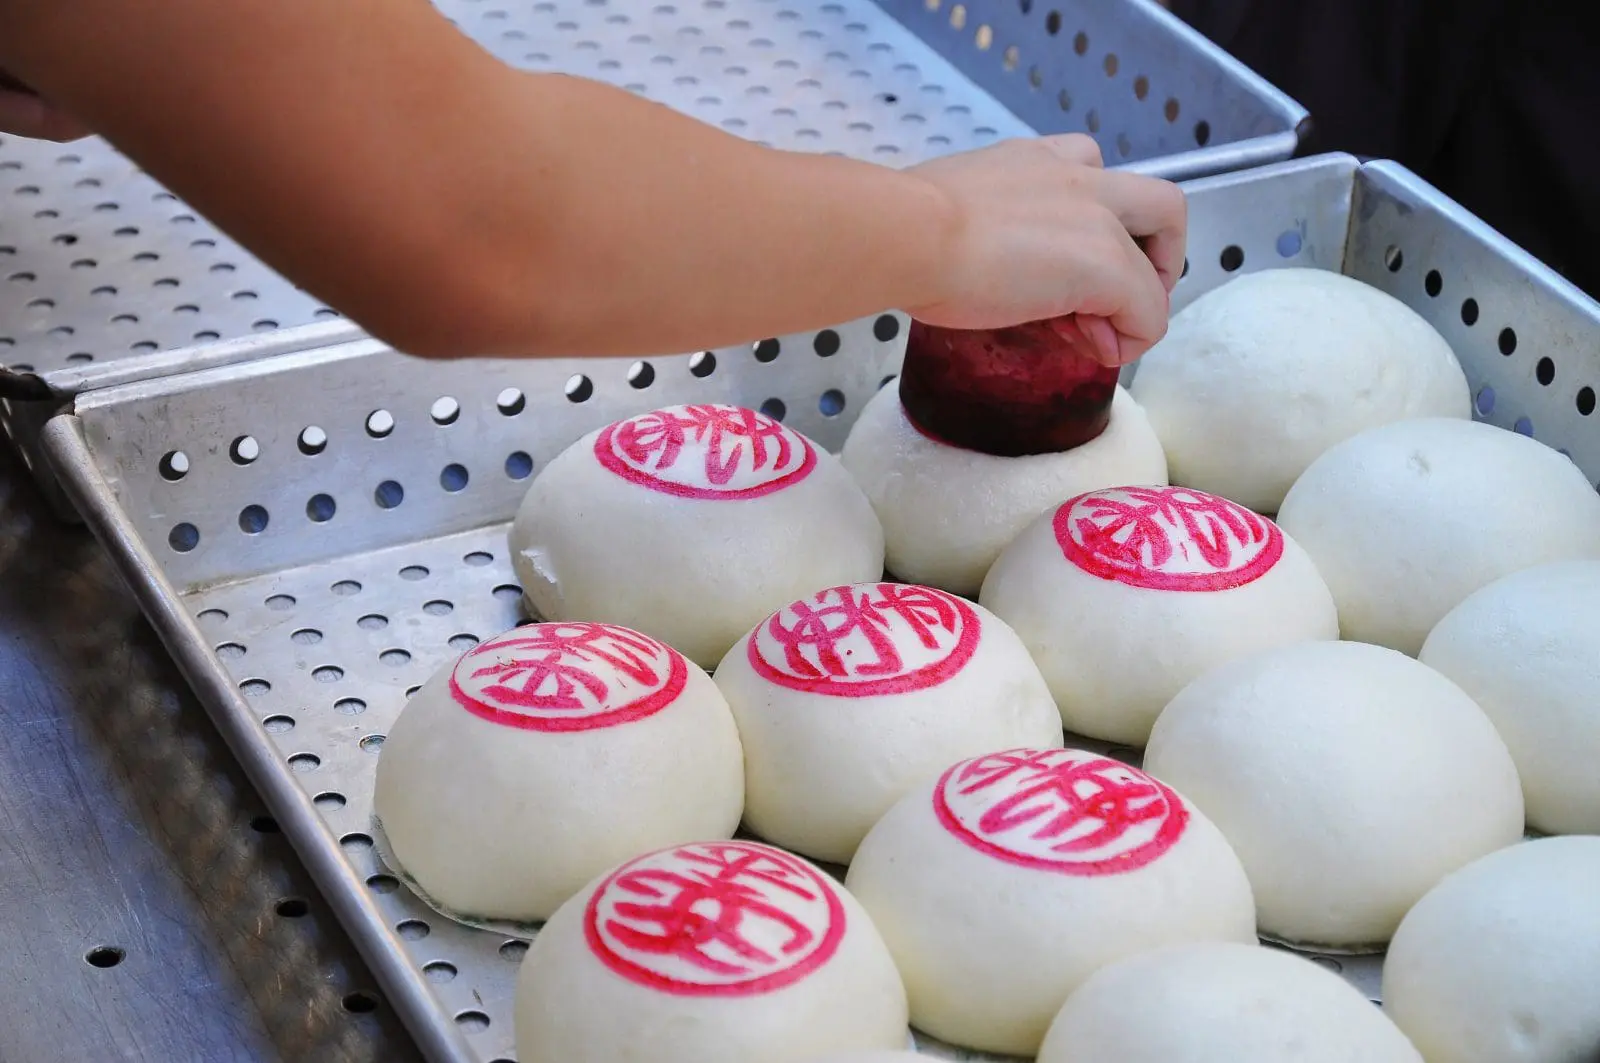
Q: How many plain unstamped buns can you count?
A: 6